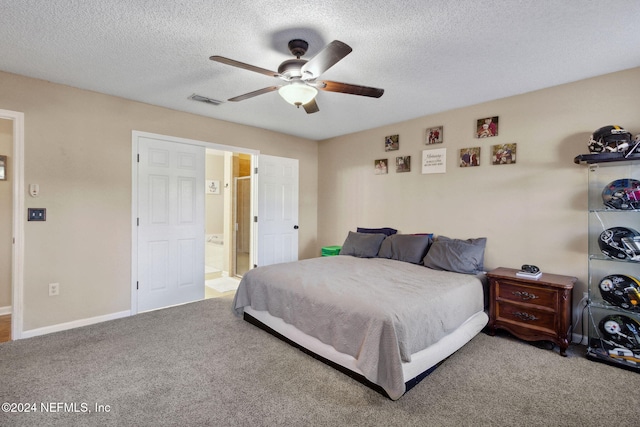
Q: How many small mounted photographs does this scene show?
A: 7